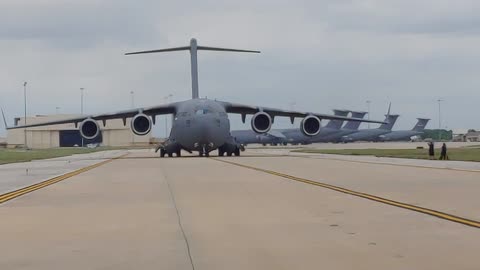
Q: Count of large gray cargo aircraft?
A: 5